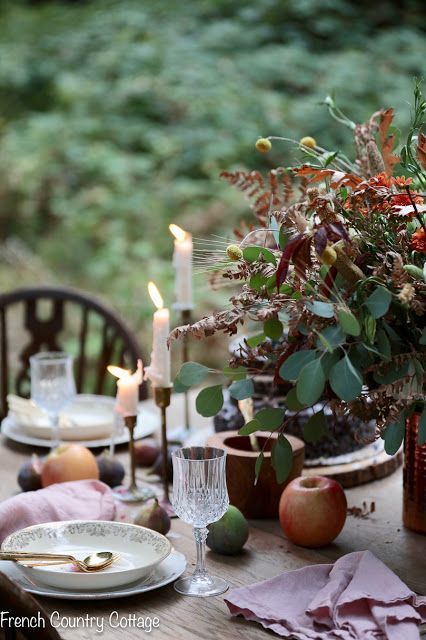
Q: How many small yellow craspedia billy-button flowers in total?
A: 4